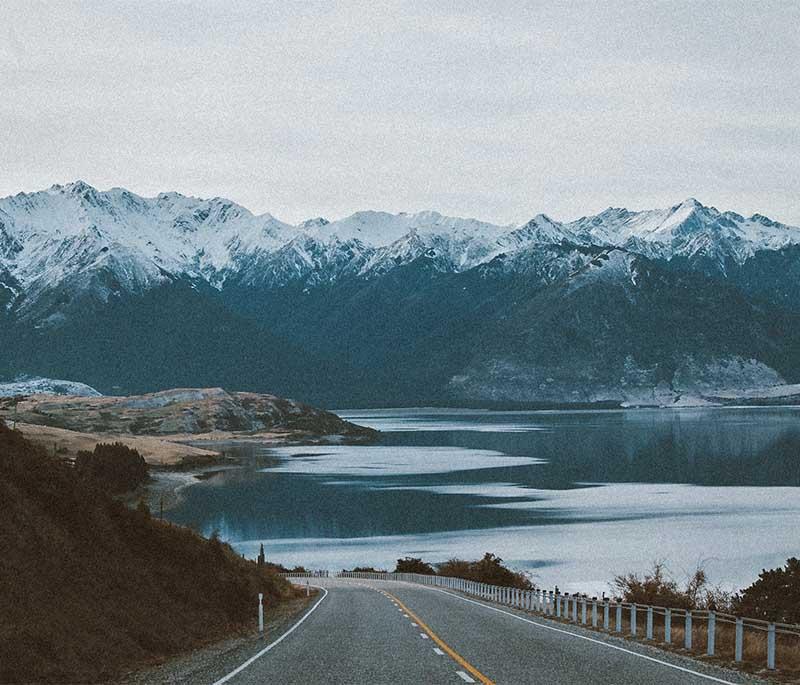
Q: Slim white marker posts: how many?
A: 2